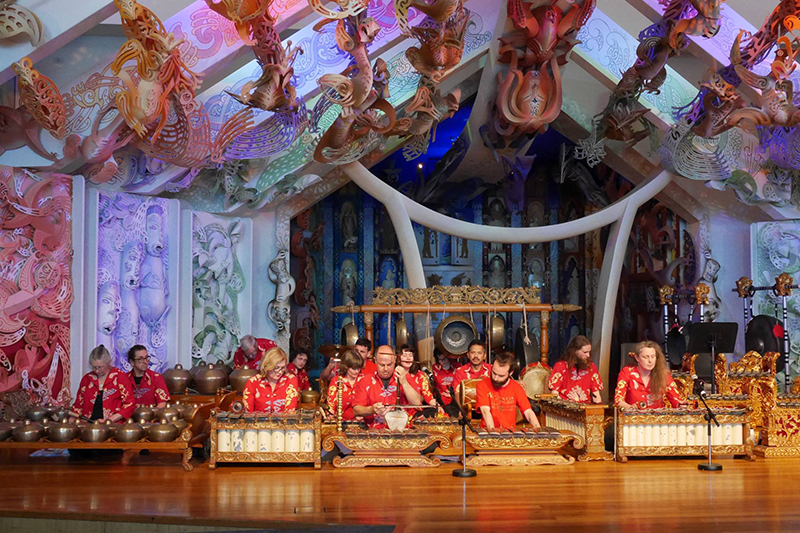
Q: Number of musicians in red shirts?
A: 14